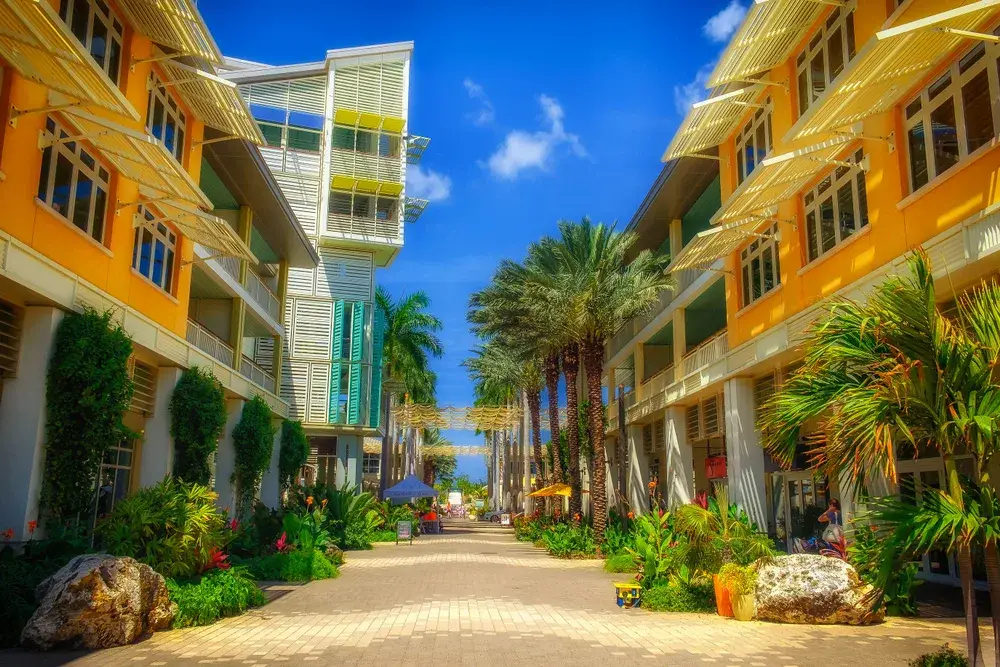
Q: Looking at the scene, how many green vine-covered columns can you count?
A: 4